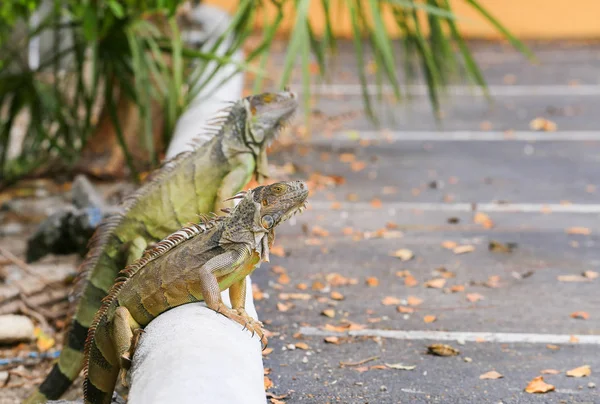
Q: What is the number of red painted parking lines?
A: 0